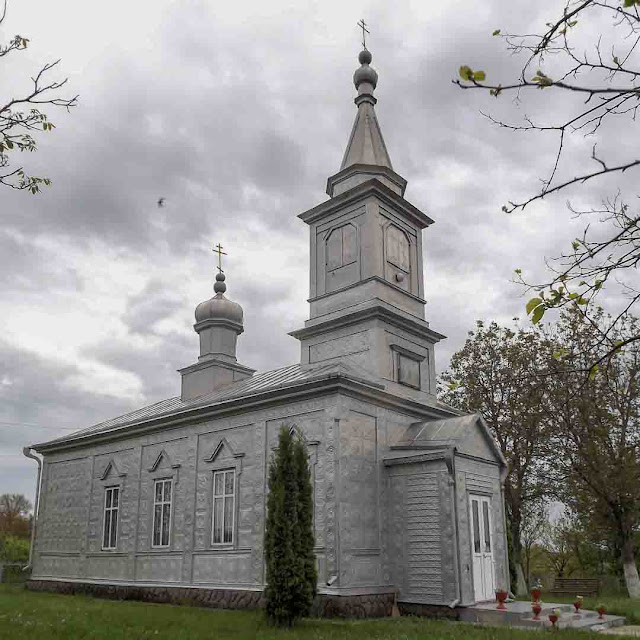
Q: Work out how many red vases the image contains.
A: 6